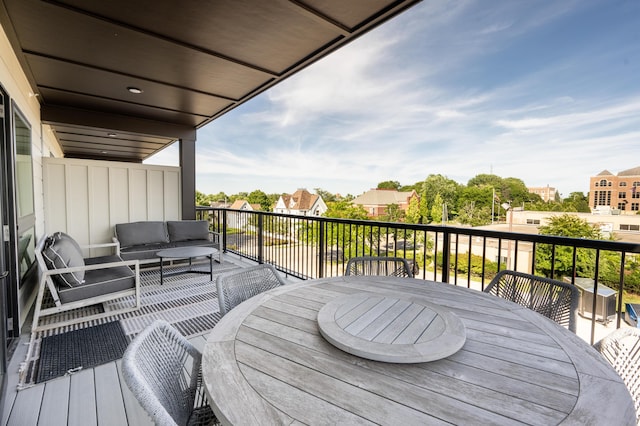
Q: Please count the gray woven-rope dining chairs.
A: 5